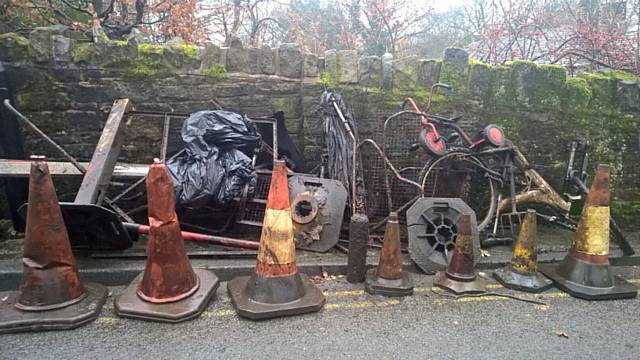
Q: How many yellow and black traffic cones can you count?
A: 1